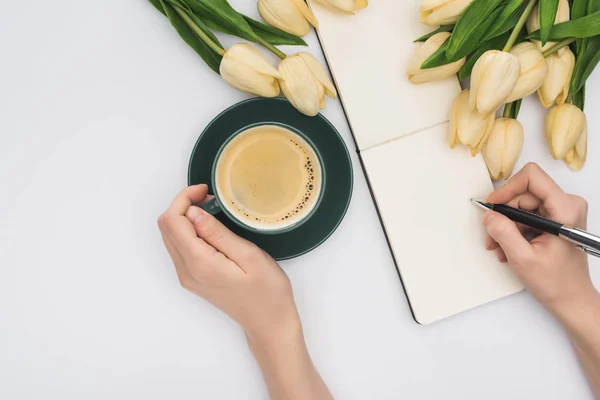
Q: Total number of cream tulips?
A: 13